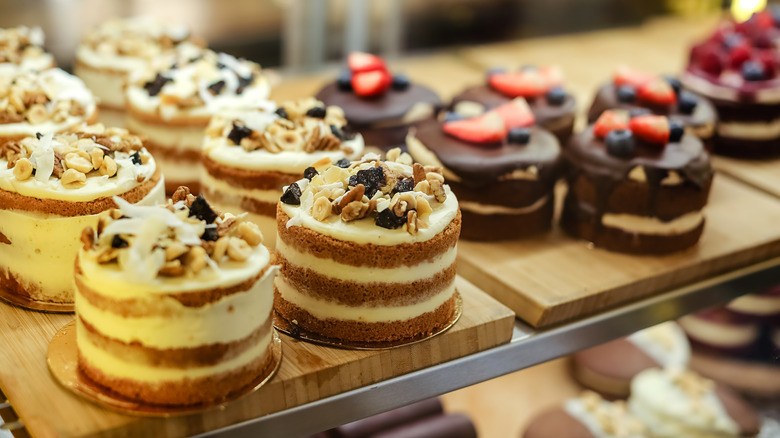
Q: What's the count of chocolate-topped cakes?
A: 5